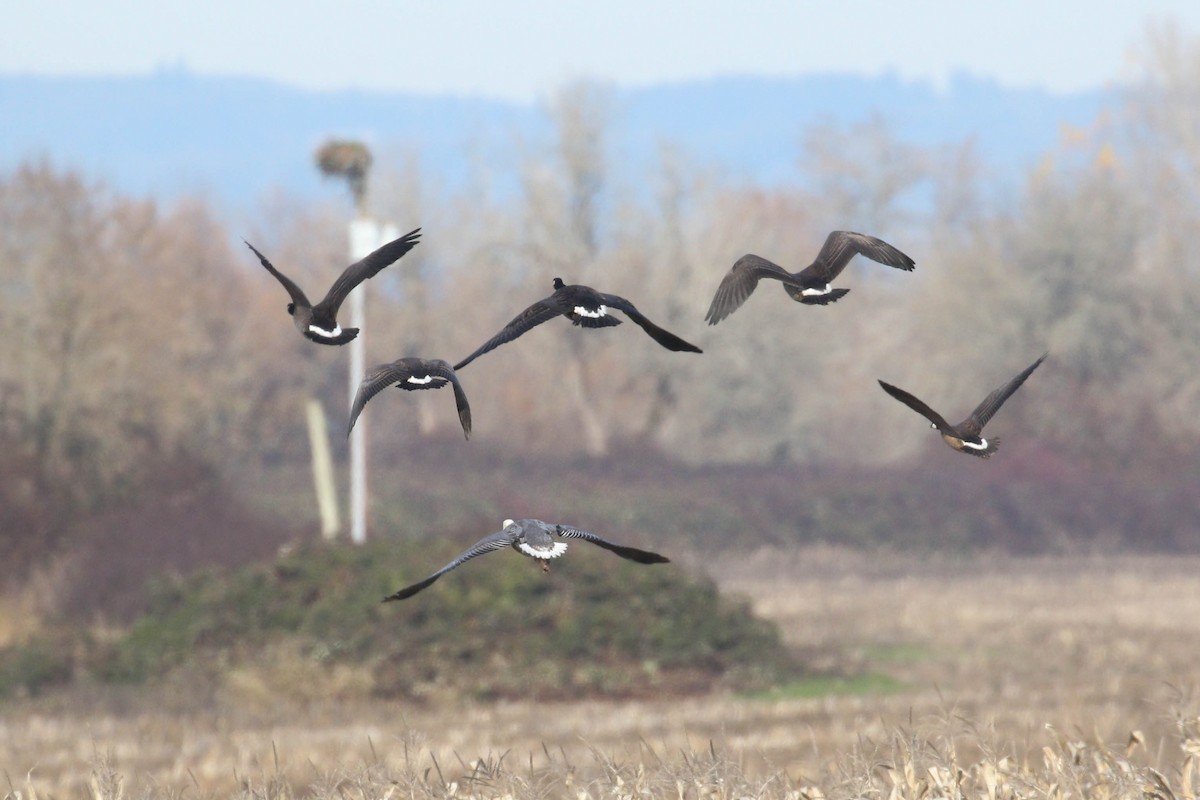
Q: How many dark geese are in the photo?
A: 5